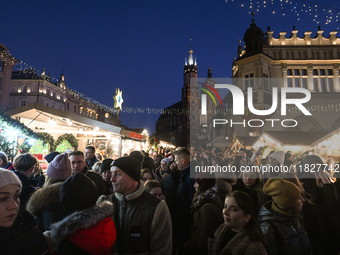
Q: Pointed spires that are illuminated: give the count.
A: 3